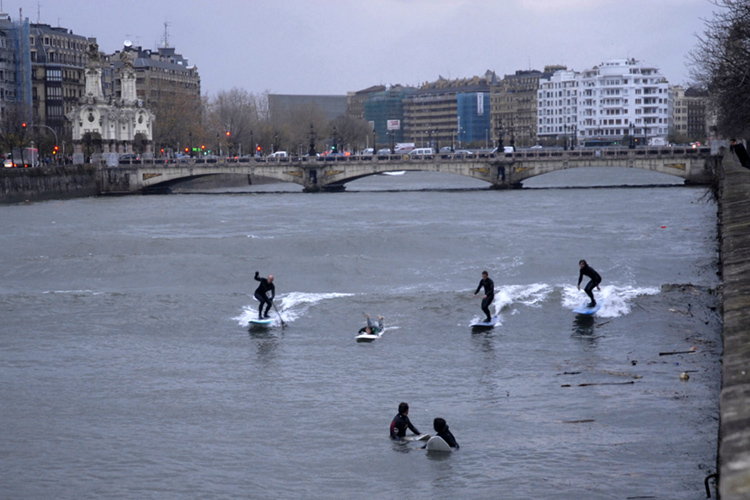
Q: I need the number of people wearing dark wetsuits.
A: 6